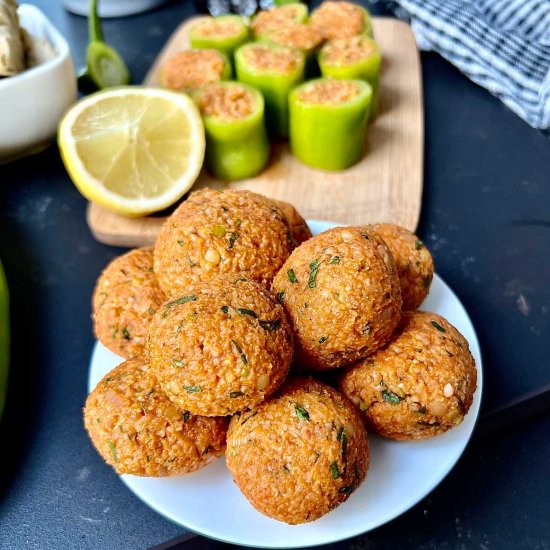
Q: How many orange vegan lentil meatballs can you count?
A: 9